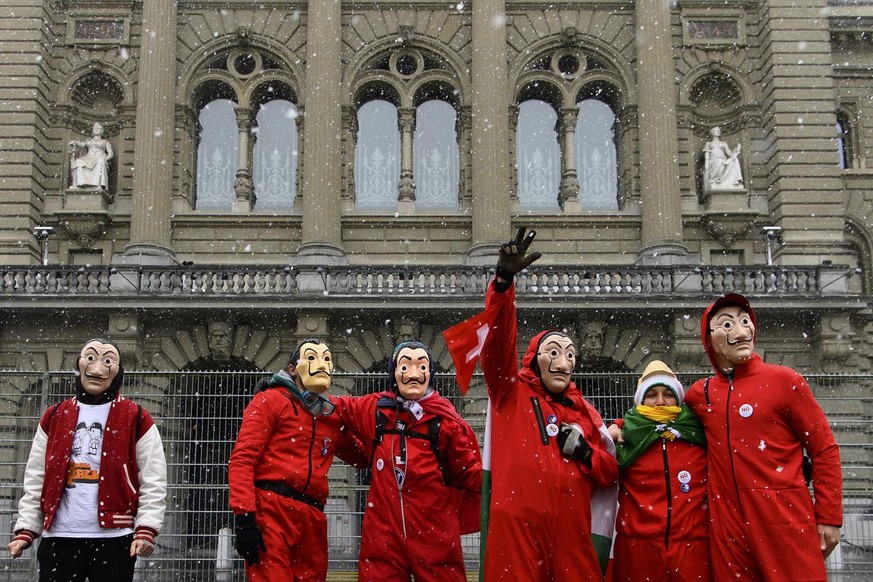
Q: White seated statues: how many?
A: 2